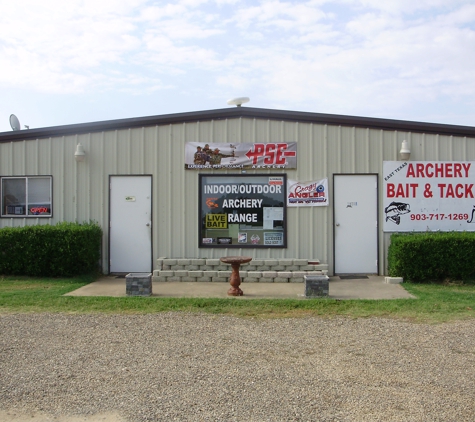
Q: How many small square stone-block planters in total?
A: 2